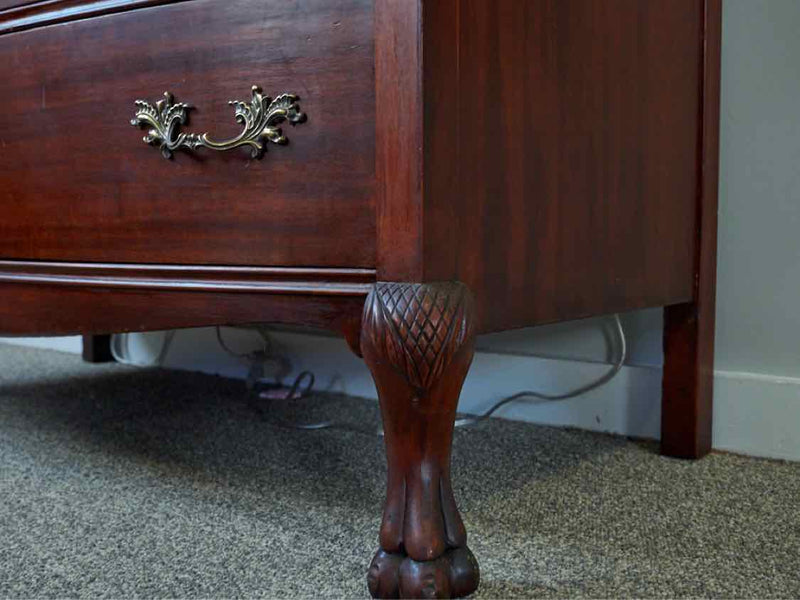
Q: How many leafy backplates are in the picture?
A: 2